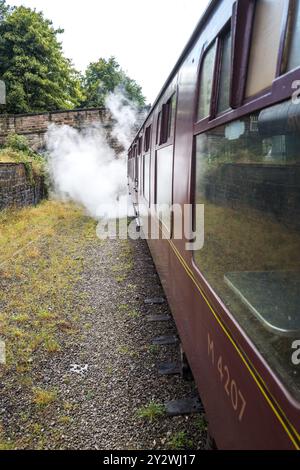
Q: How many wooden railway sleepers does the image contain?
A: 5